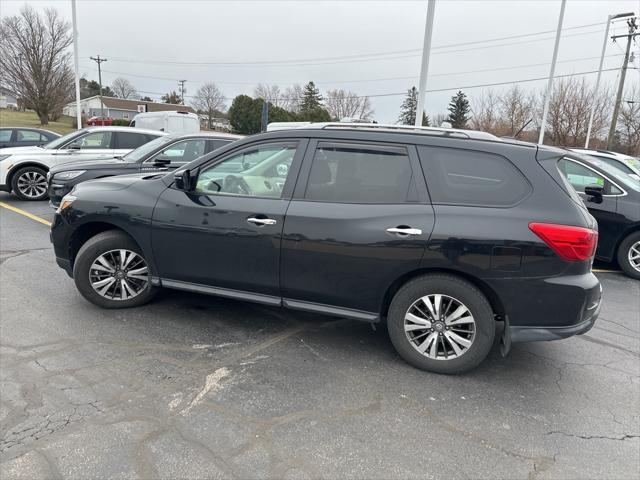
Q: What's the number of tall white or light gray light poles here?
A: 4